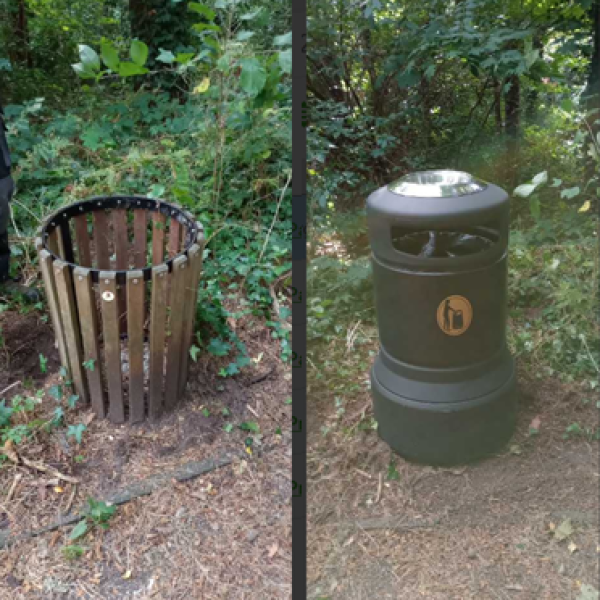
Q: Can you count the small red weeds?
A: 0